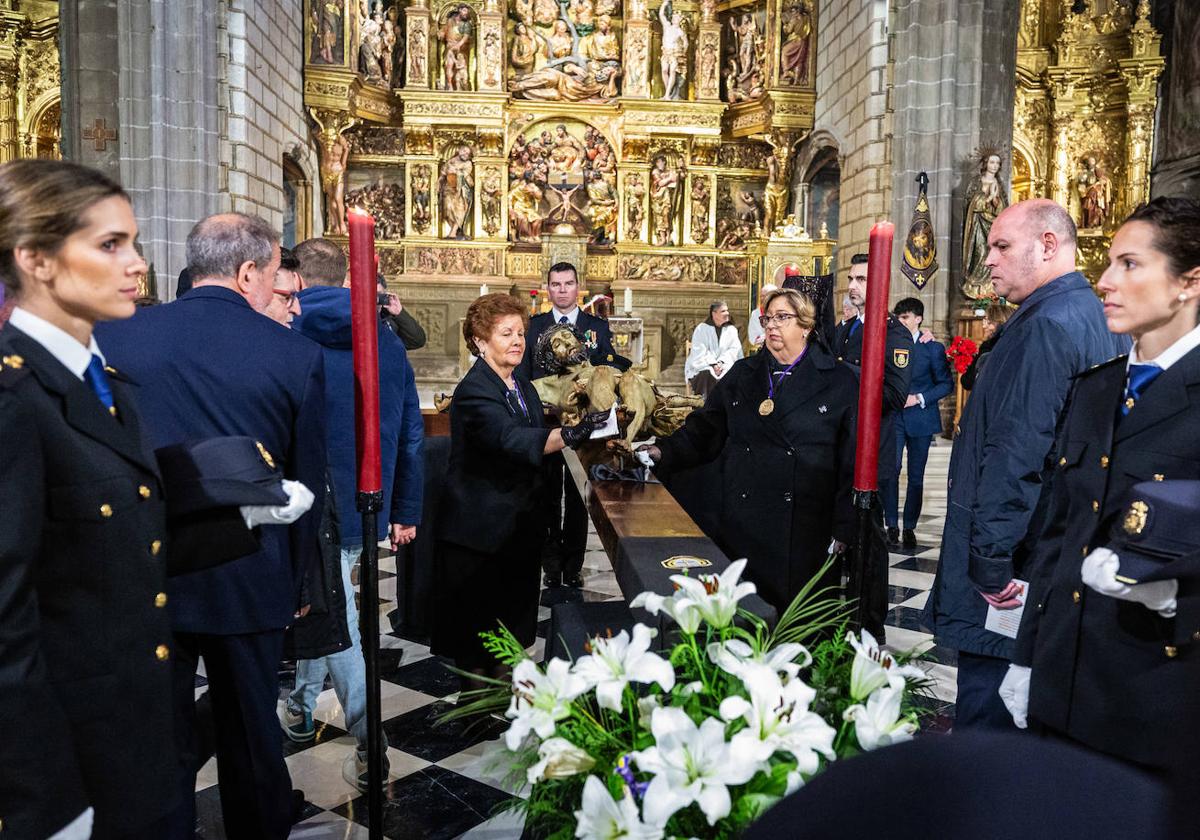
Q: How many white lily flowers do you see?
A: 11